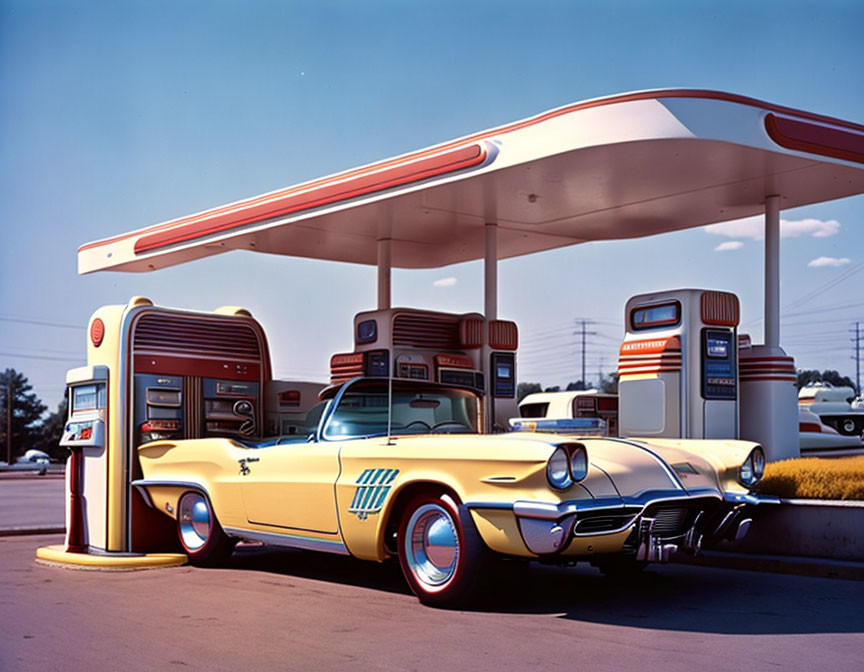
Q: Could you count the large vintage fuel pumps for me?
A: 3